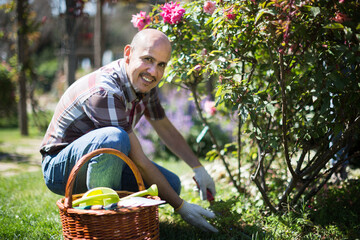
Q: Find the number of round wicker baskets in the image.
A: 1